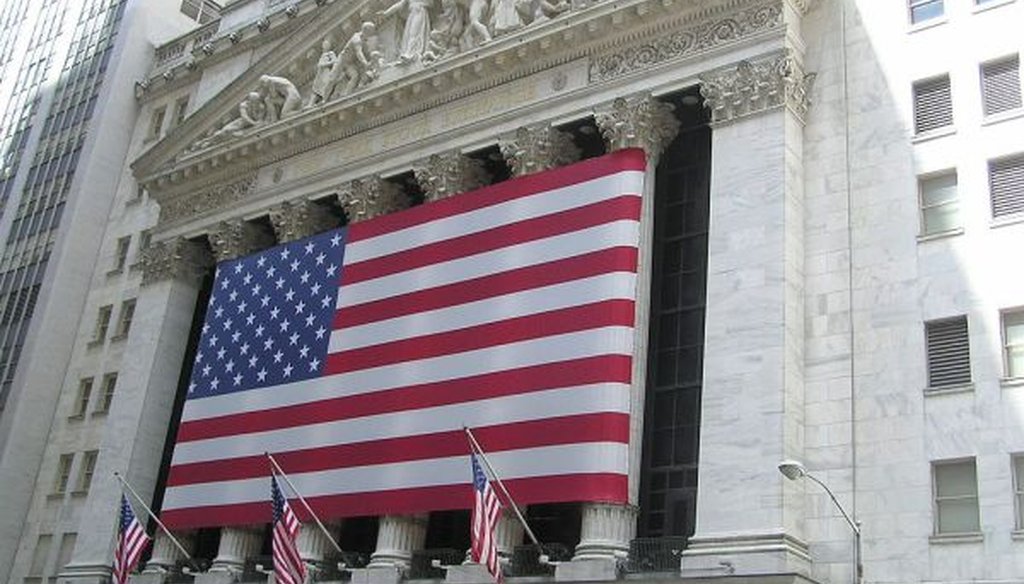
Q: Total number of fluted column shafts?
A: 6